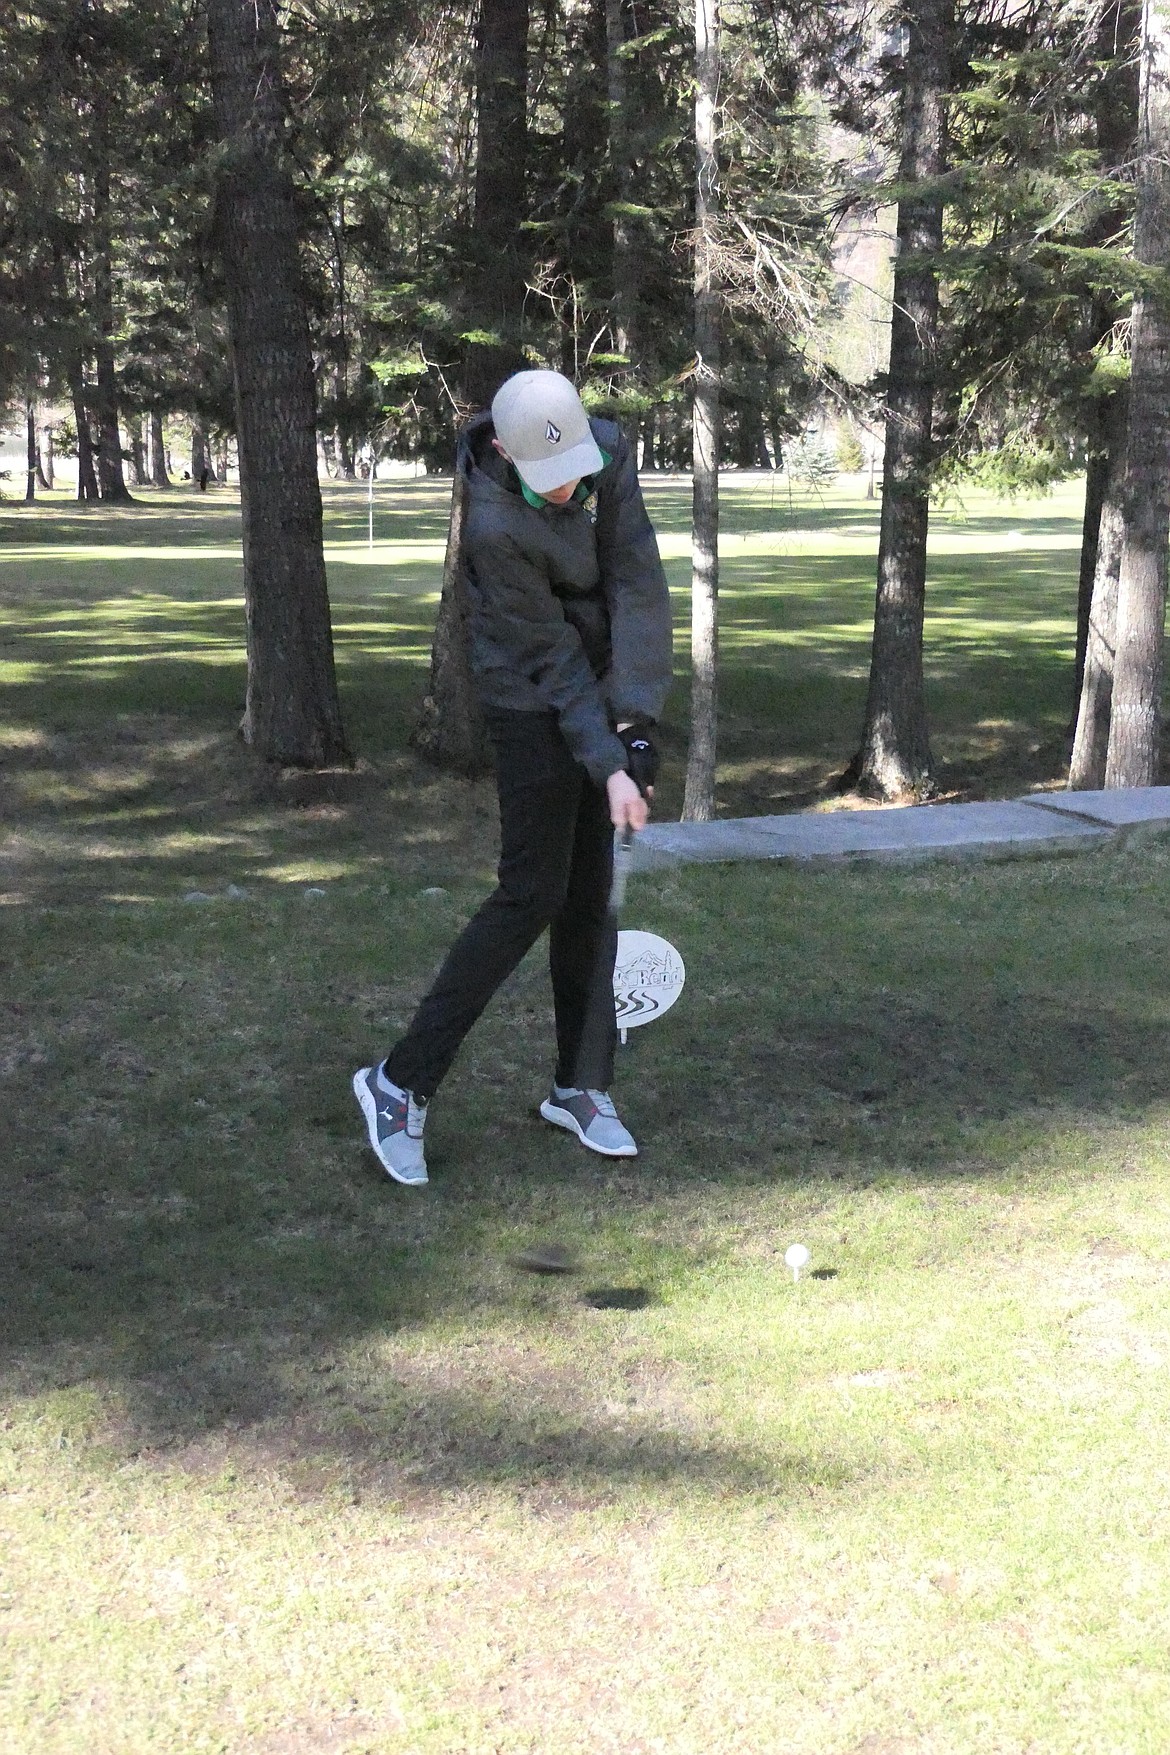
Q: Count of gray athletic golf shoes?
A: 2